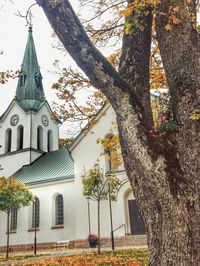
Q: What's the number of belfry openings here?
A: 4